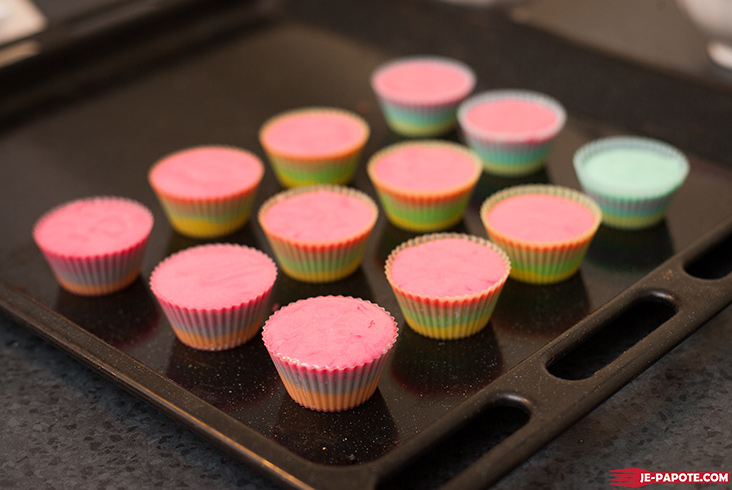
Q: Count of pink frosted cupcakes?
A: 11